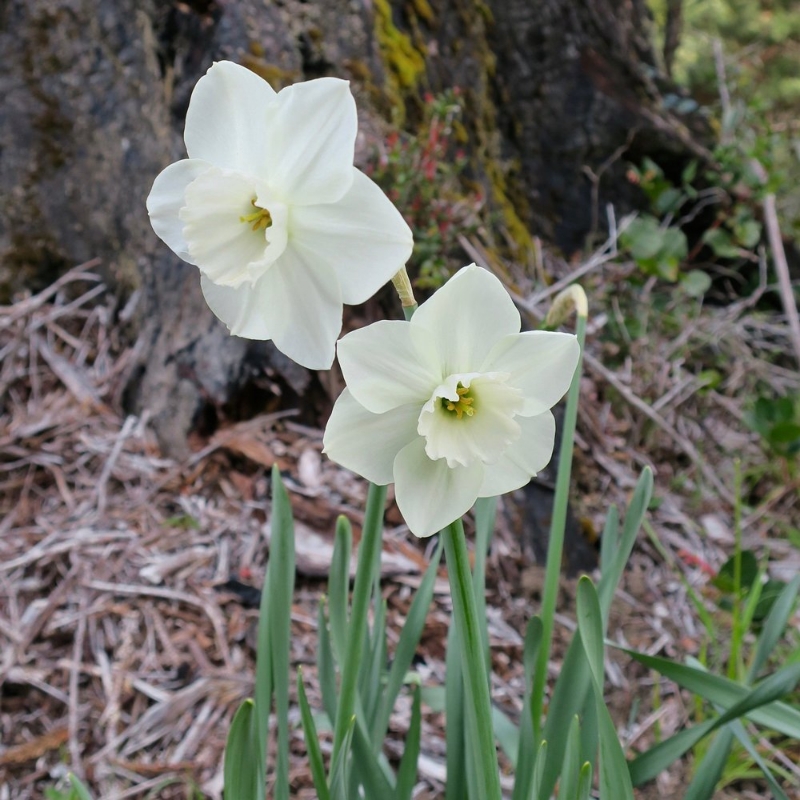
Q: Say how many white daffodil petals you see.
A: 12